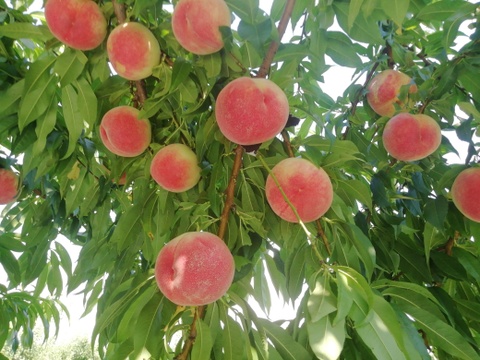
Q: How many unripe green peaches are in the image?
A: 0